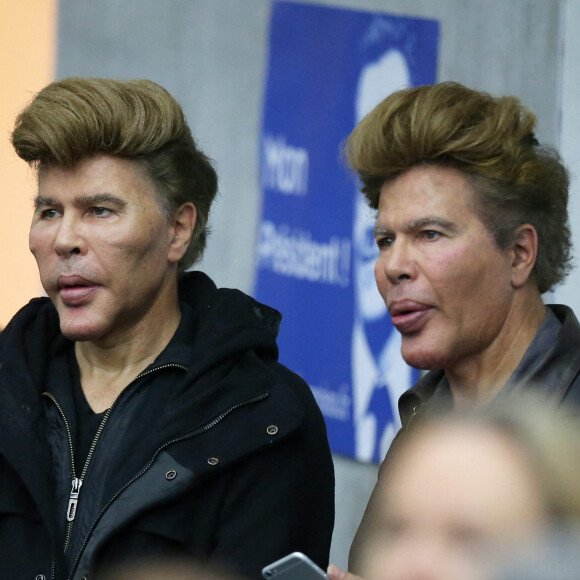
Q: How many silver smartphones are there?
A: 1